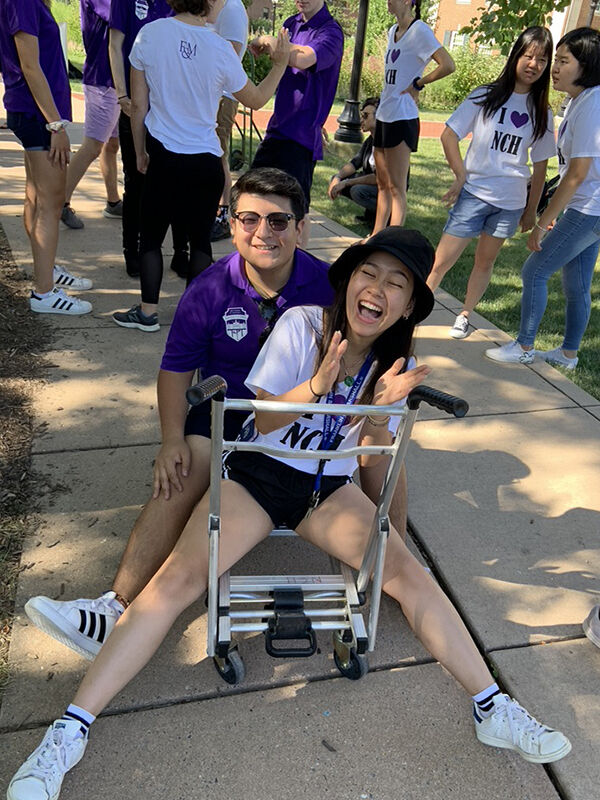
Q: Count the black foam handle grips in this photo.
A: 2